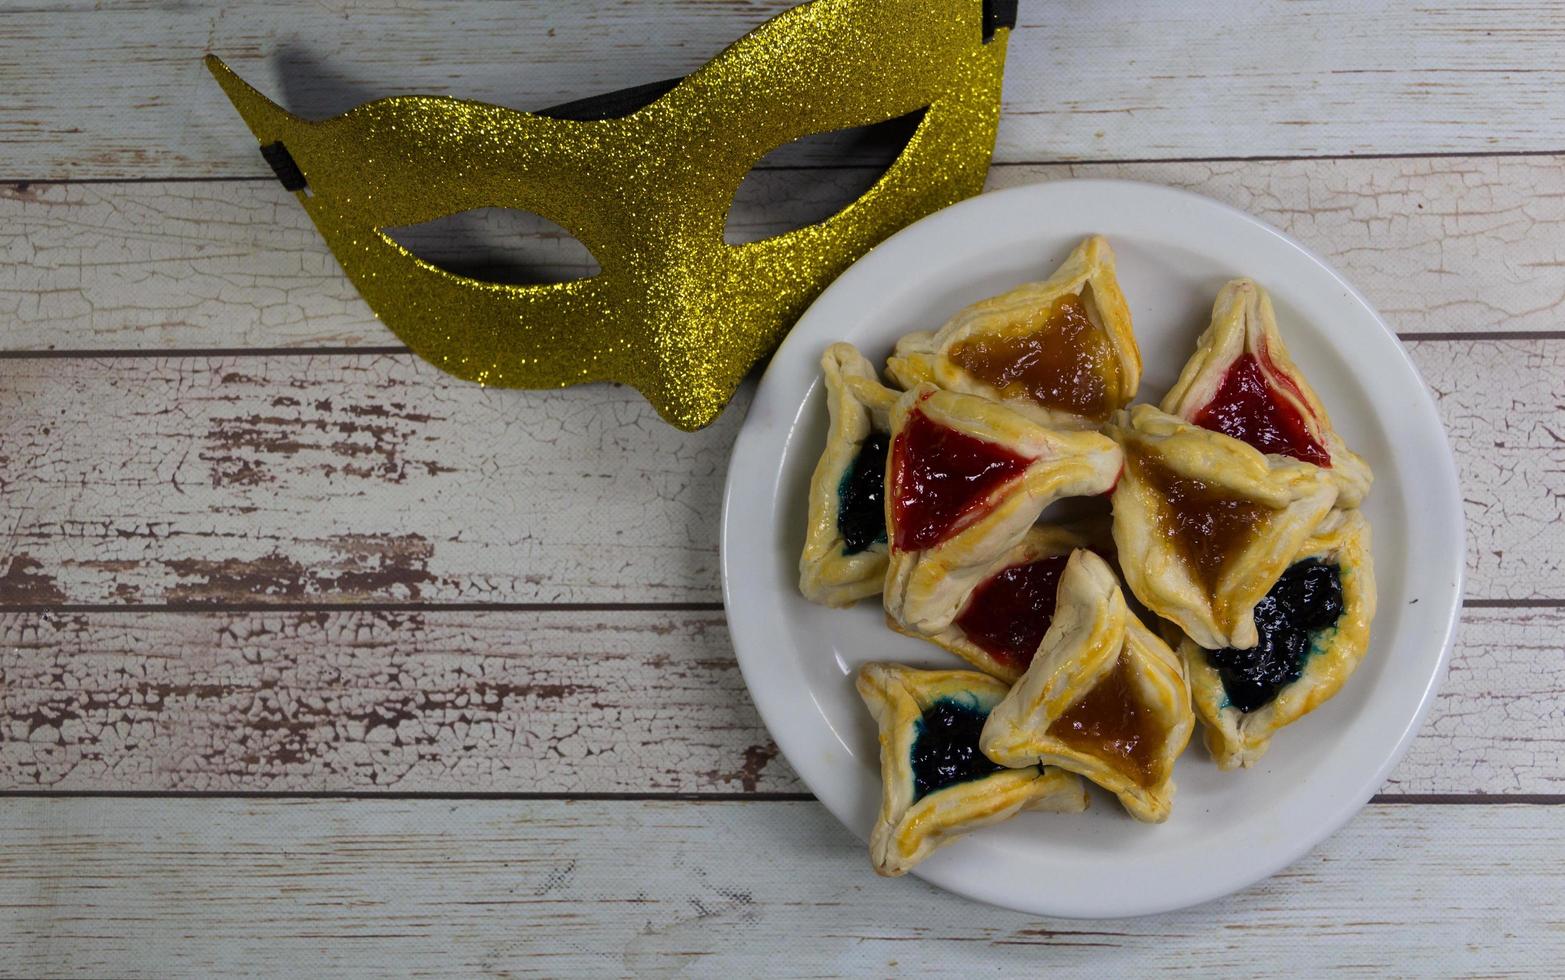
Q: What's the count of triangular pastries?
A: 9